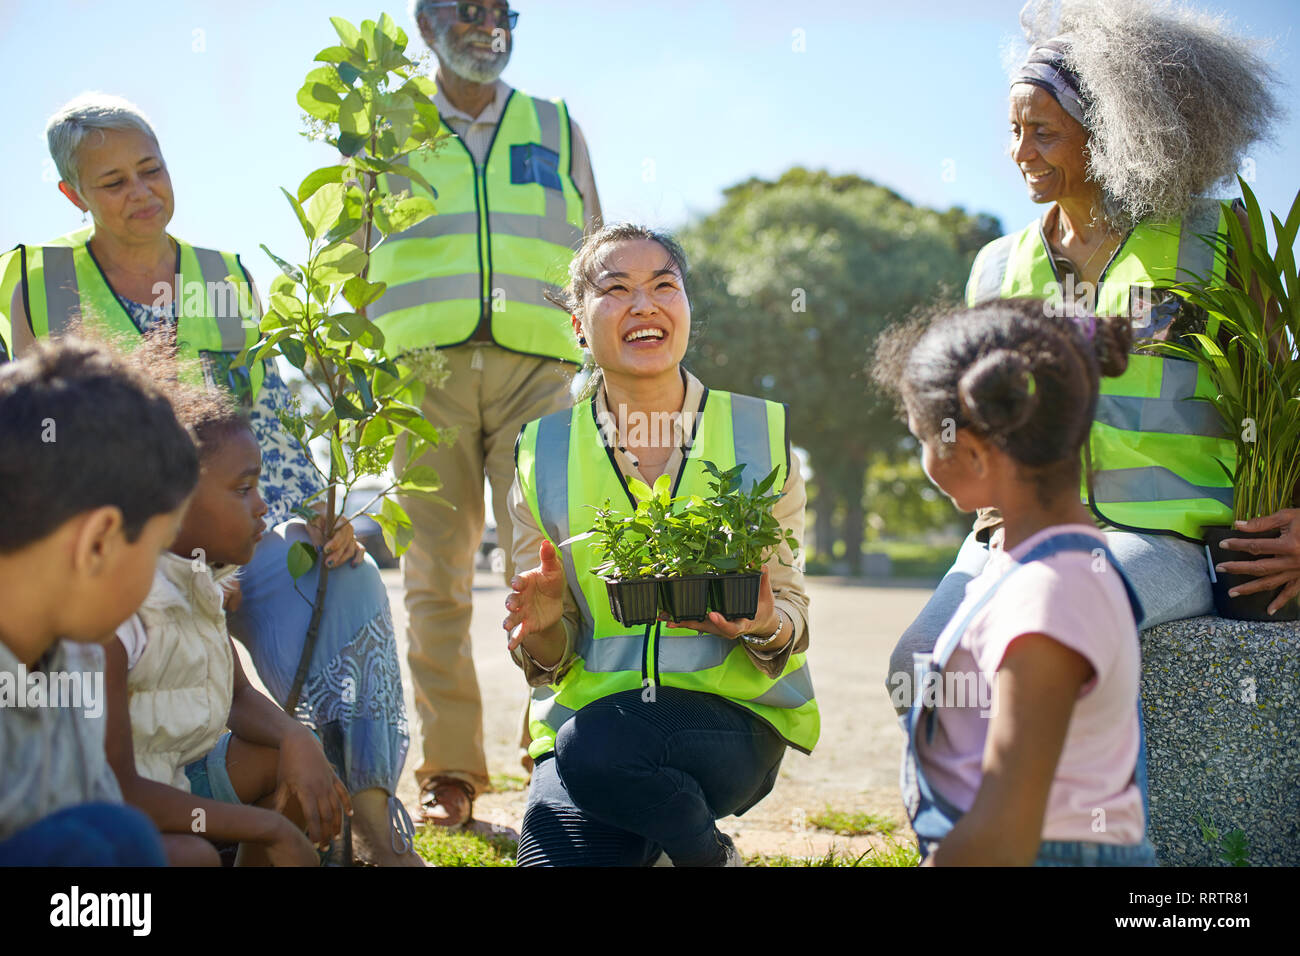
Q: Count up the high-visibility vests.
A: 4